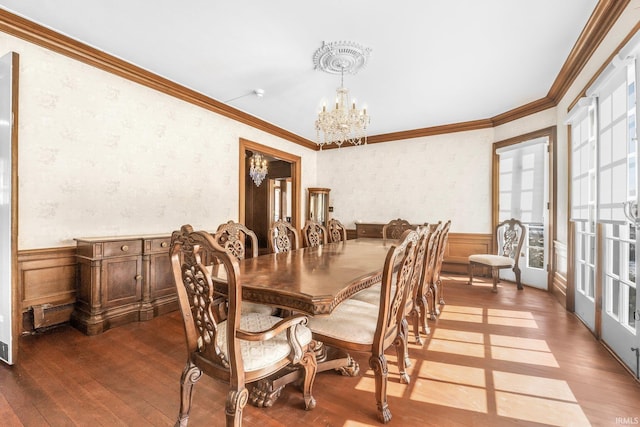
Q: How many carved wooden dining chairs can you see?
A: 11